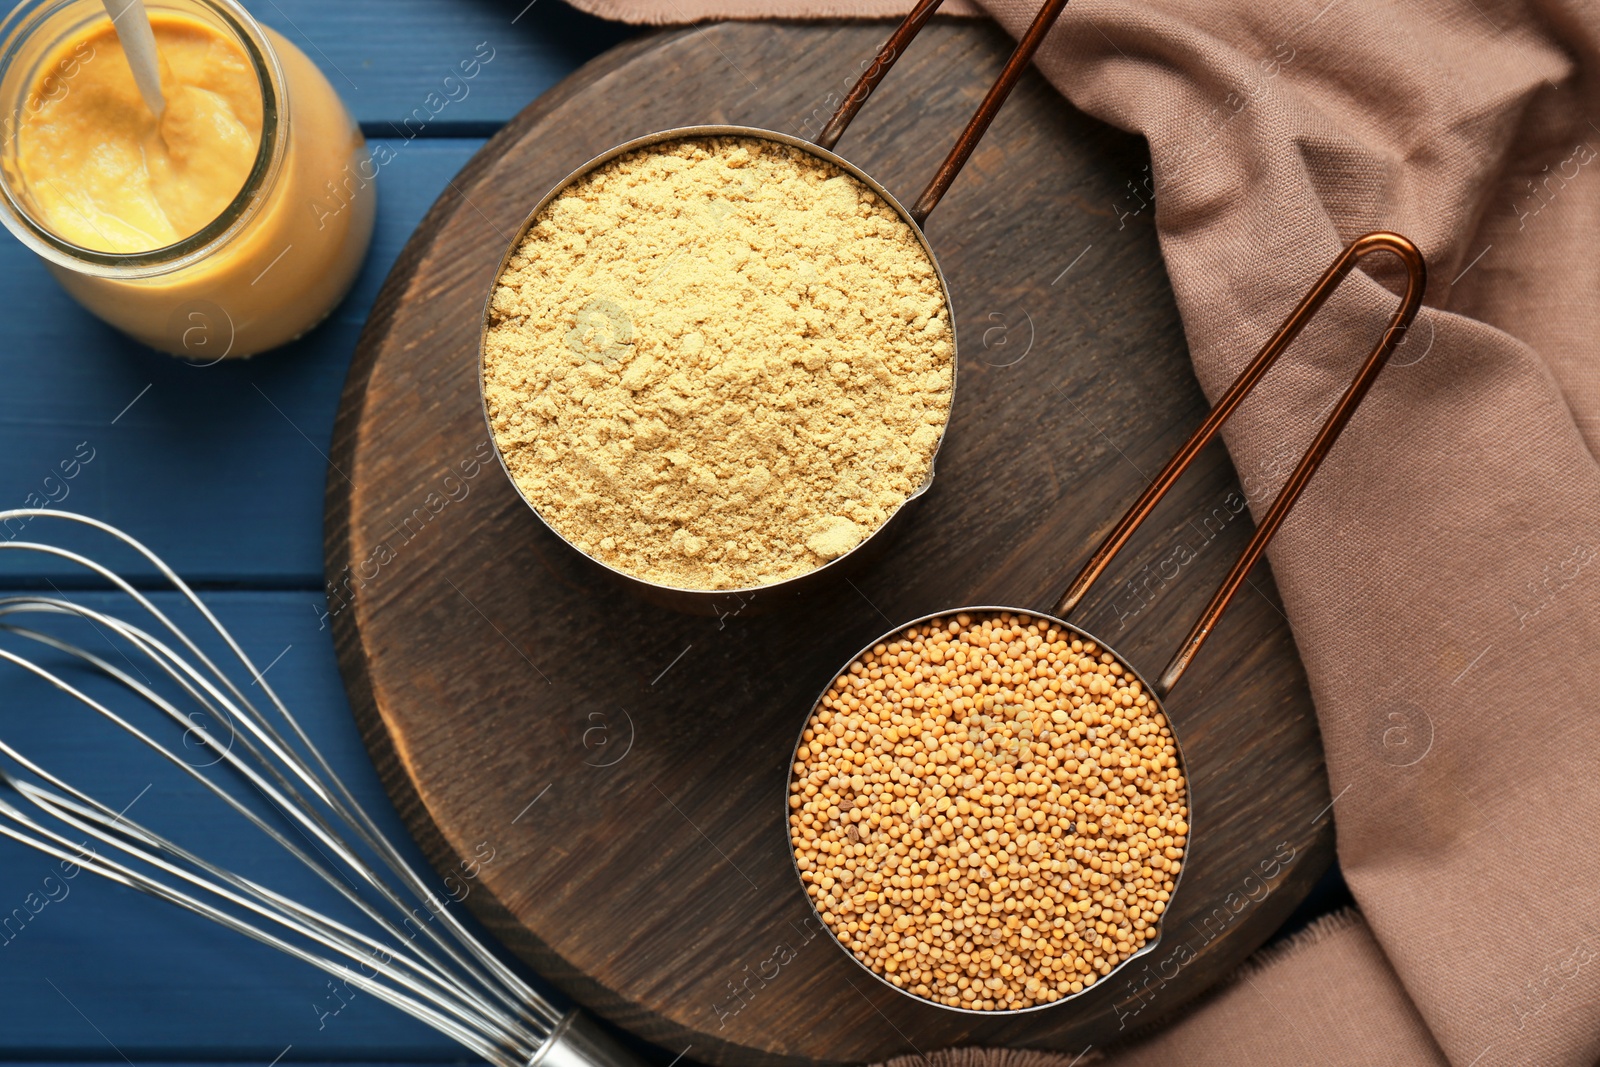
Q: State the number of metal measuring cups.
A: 2